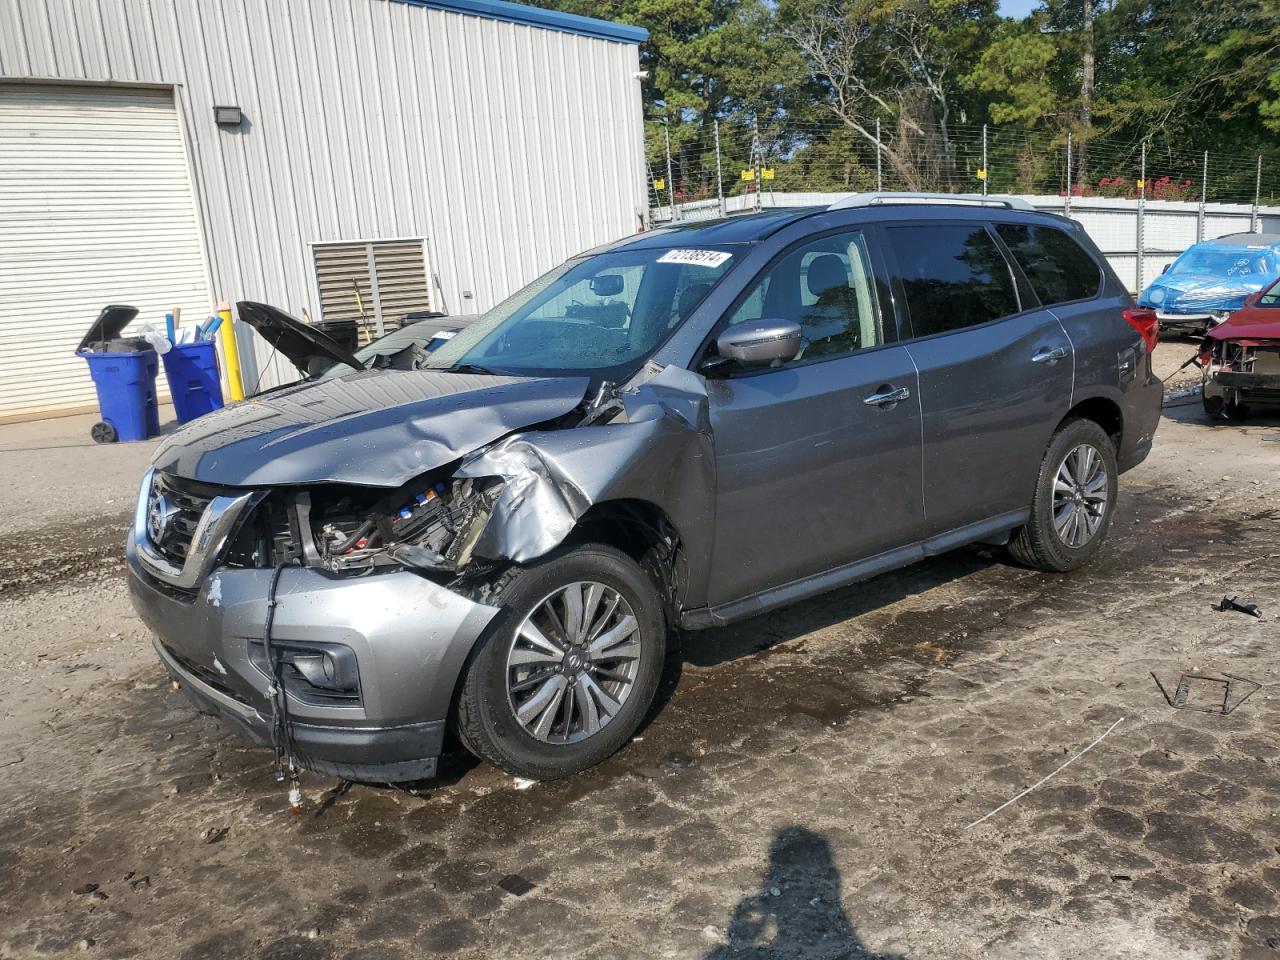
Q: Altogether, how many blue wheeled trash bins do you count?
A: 2